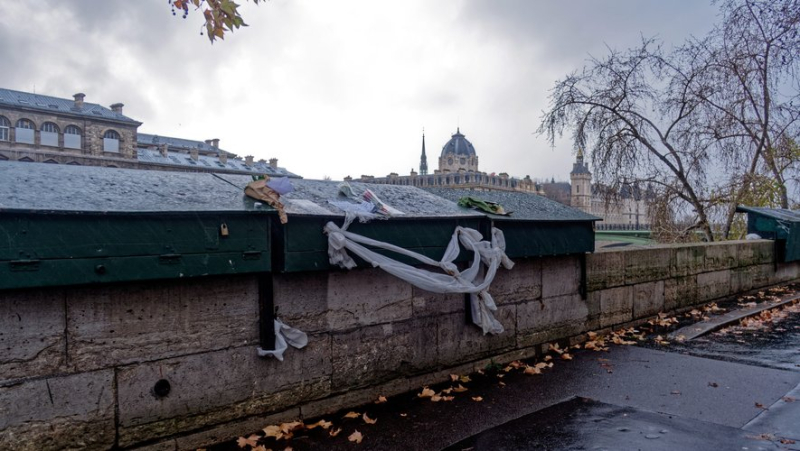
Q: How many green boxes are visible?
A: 4